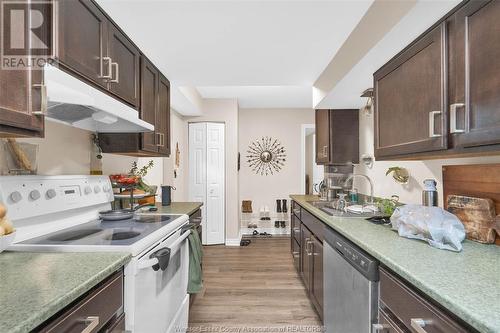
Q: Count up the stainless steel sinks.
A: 1